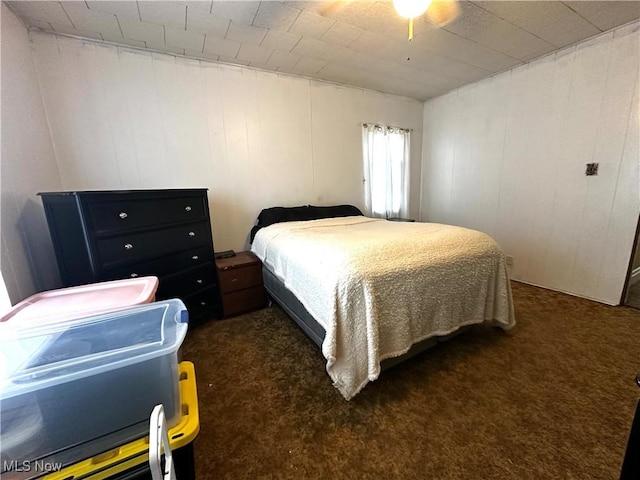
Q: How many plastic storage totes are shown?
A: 3